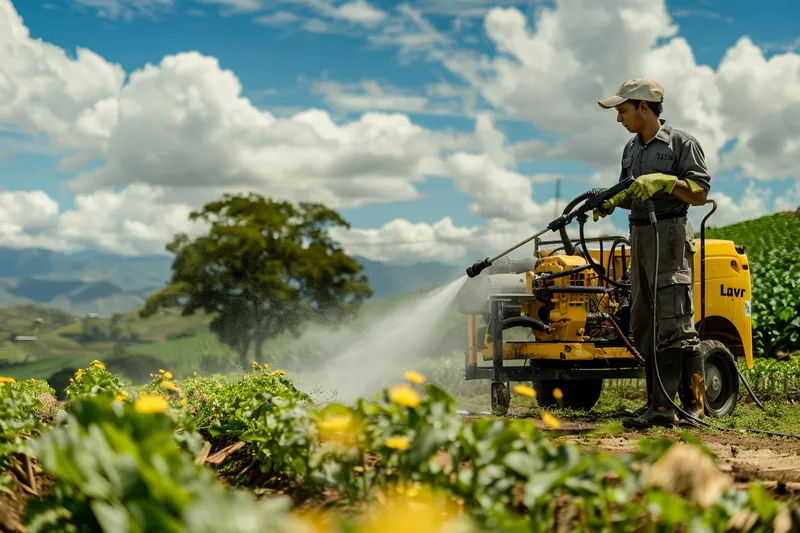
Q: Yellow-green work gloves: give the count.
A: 2